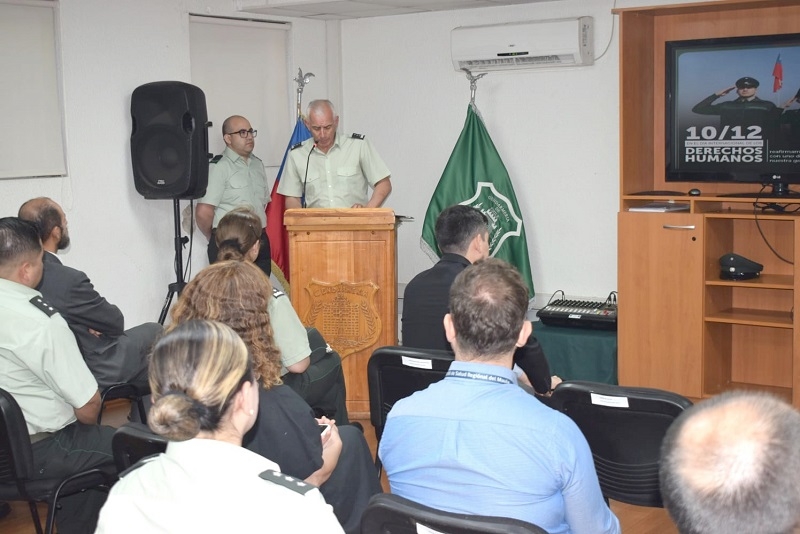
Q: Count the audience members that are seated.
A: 8